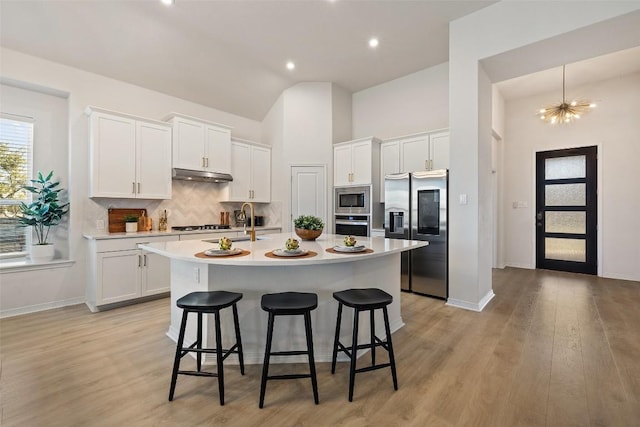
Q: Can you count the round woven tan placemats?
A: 3